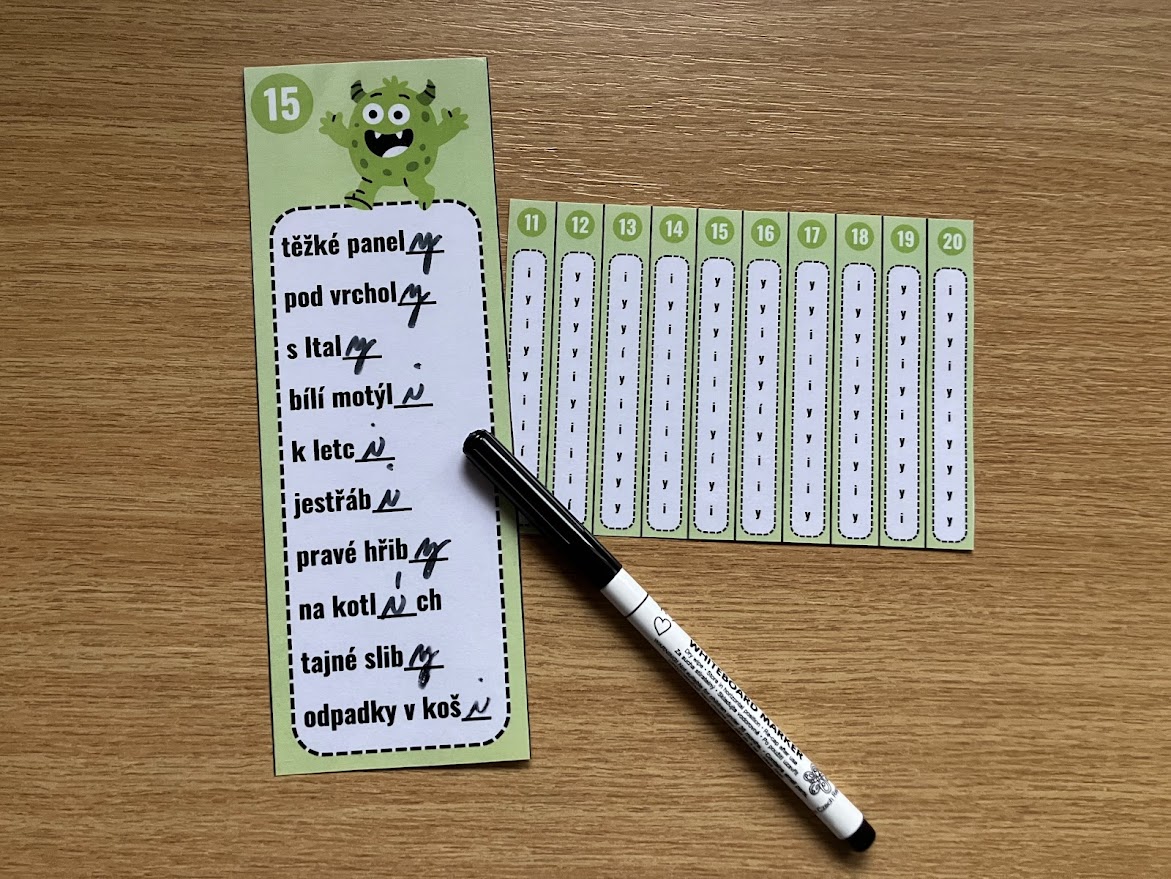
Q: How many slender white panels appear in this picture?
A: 10